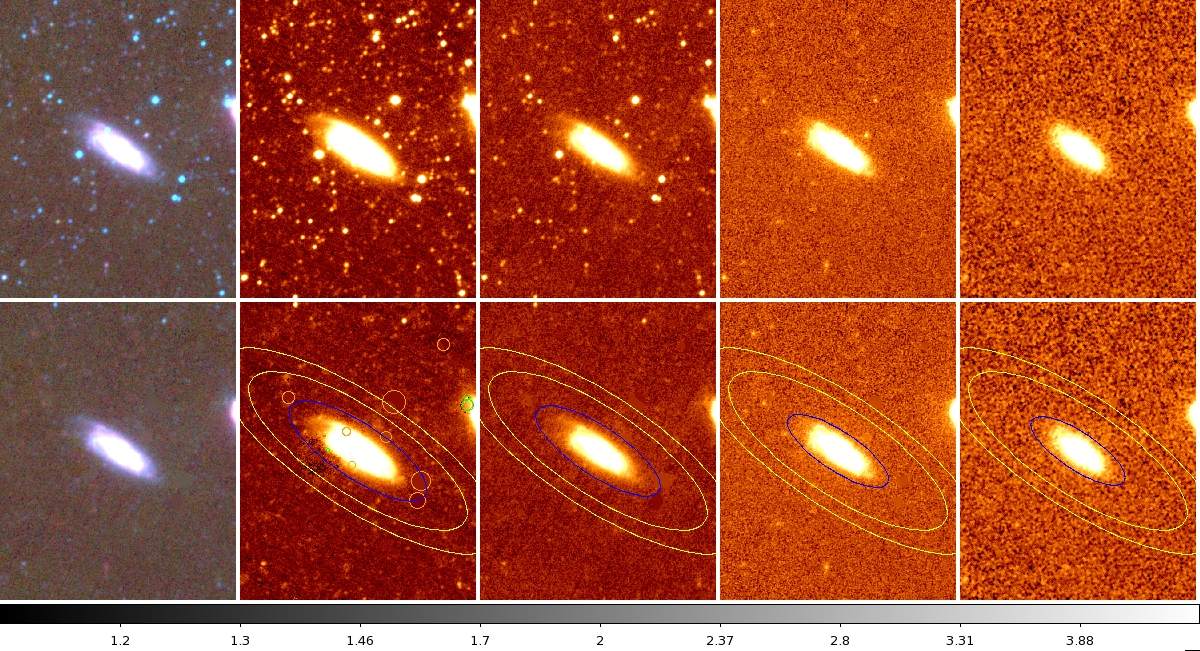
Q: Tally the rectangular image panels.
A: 10